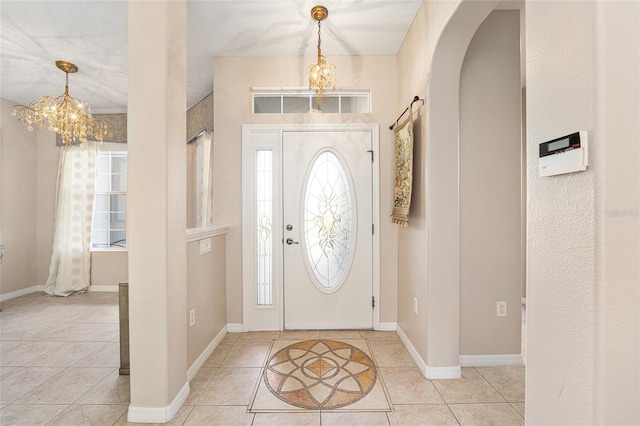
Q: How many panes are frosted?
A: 2